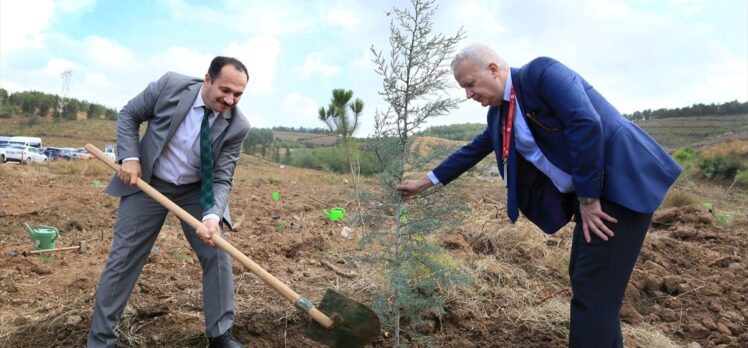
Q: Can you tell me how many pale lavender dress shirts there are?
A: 1